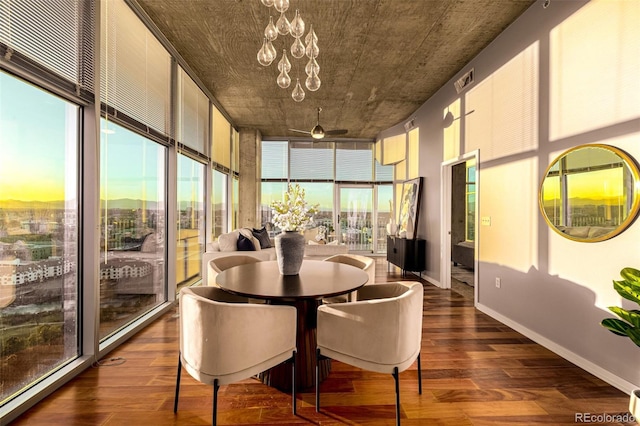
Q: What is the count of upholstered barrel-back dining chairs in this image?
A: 4